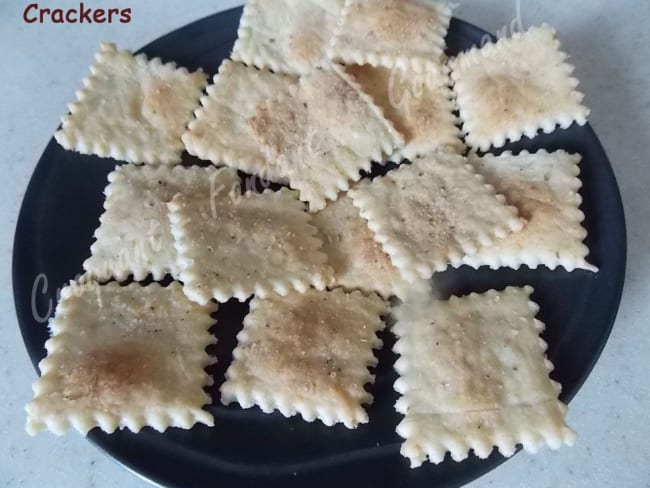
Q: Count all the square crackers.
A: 15